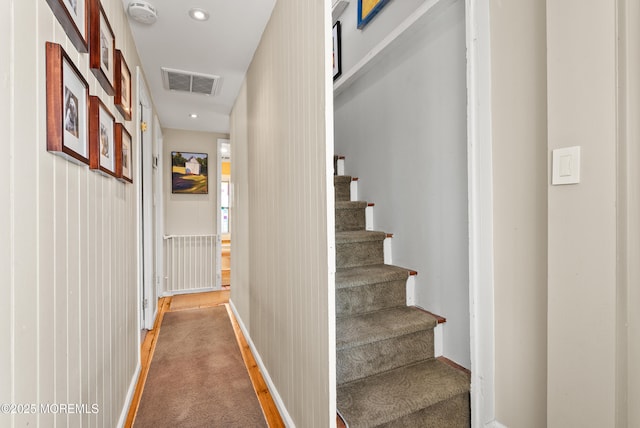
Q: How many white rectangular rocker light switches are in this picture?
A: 1